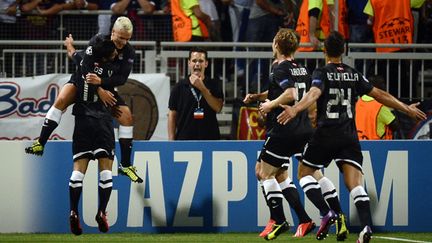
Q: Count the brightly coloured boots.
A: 10